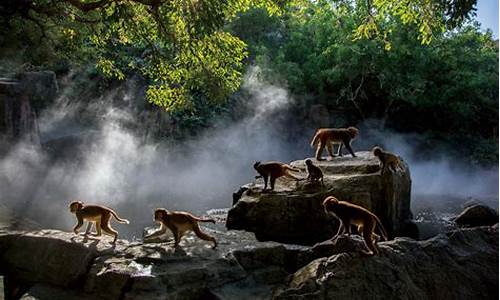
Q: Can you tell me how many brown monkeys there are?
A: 7